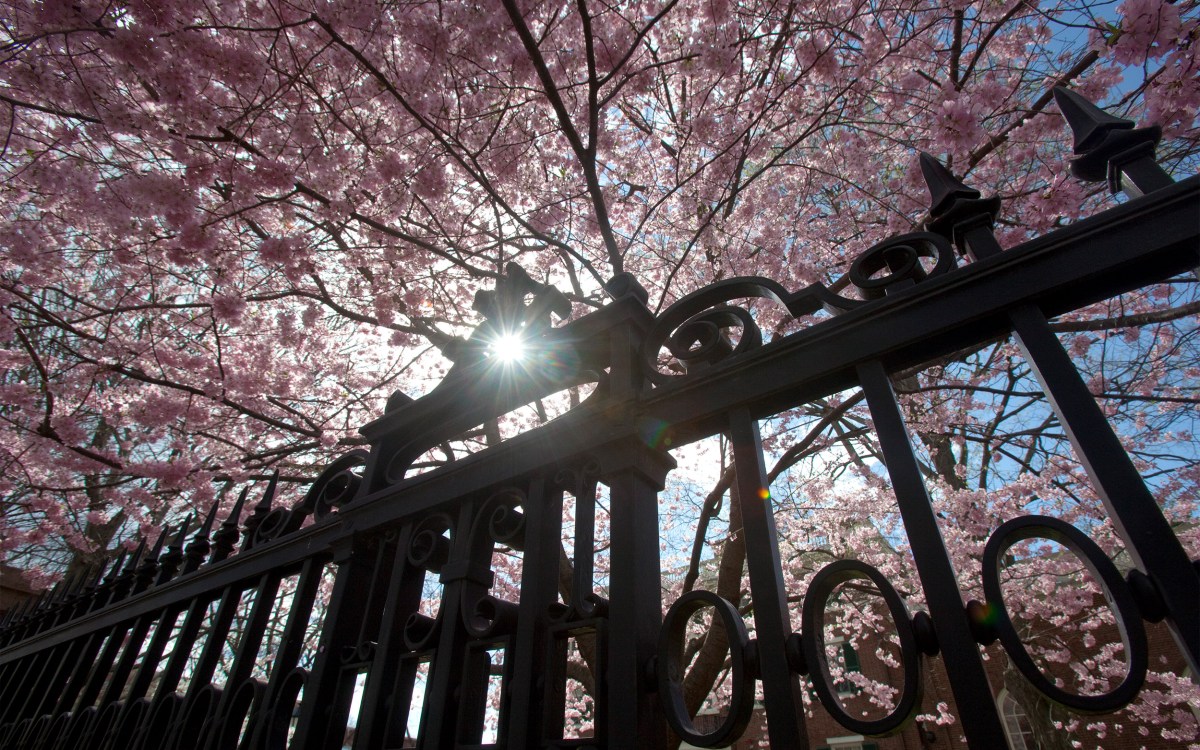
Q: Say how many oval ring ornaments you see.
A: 3